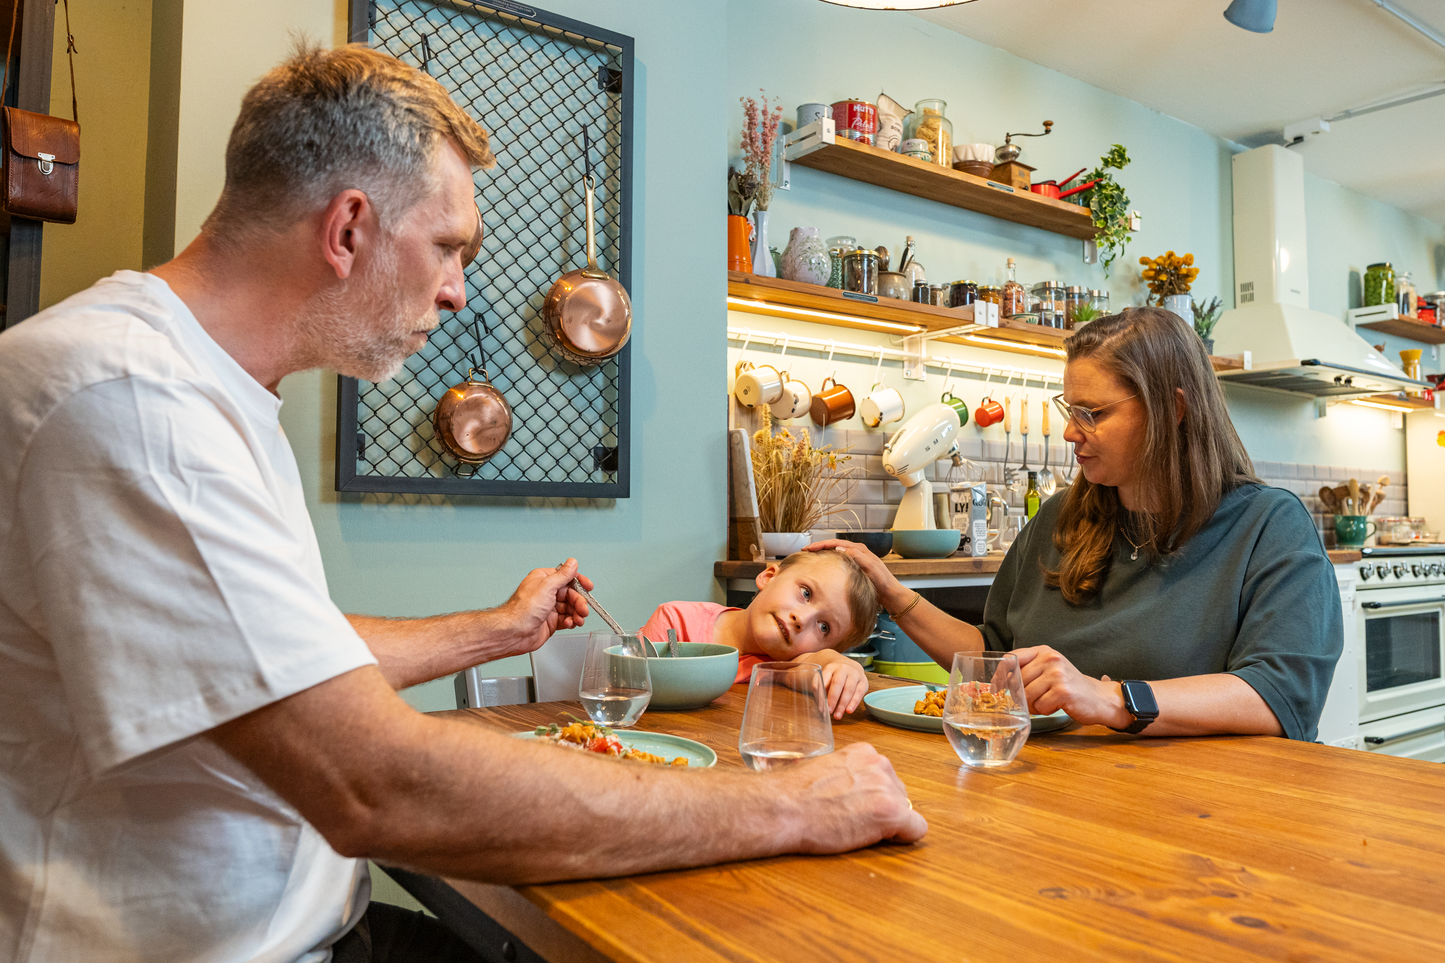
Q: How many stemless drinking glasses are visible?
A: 3